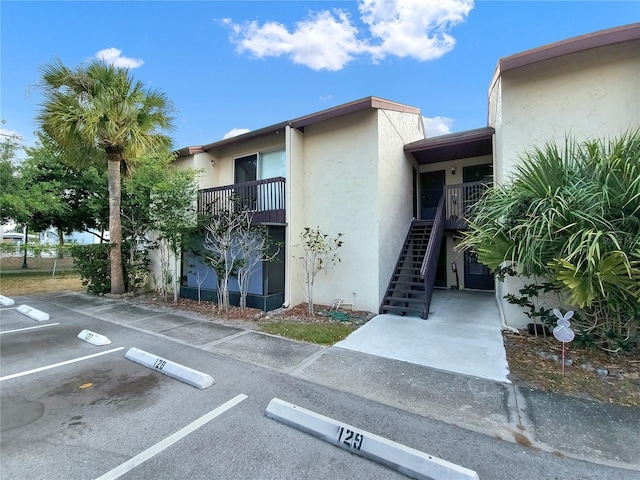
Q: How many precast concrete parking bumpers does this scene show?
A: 5